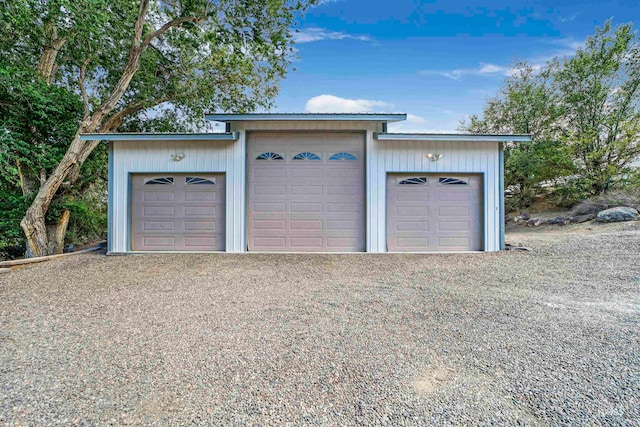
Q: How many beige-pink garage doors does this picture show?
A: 3